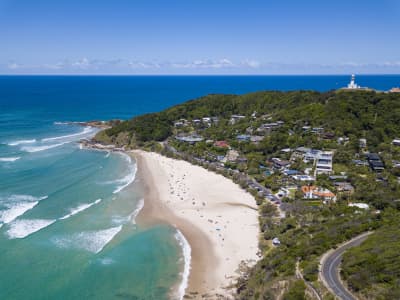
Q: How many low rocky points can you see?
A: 2